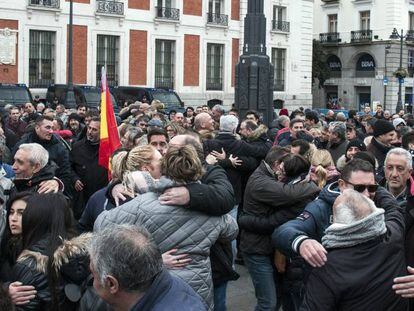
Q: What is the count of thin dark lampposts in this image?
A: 2